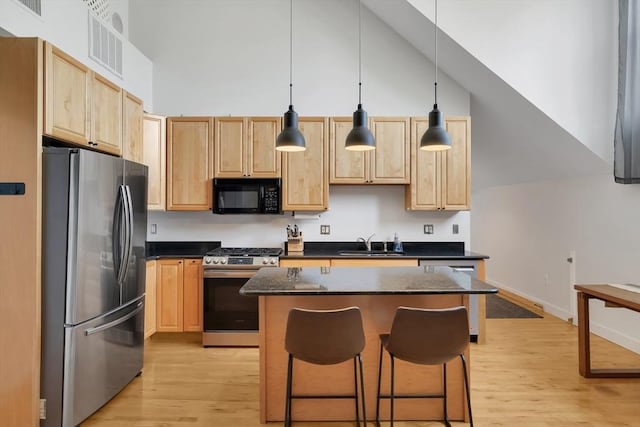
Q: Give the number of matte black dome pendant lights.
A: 3